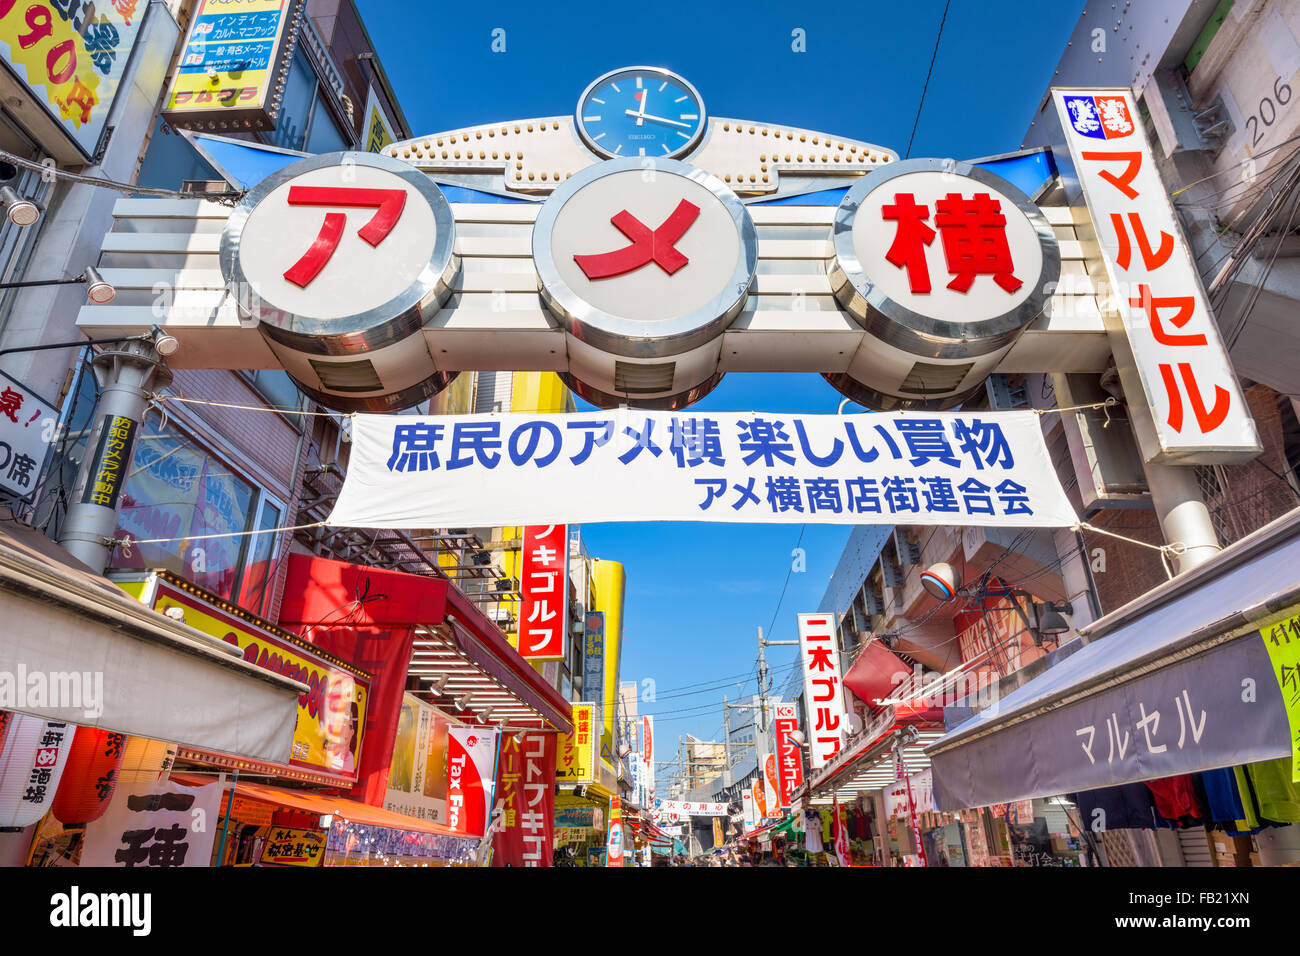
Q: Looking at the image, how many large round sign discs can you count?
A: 3